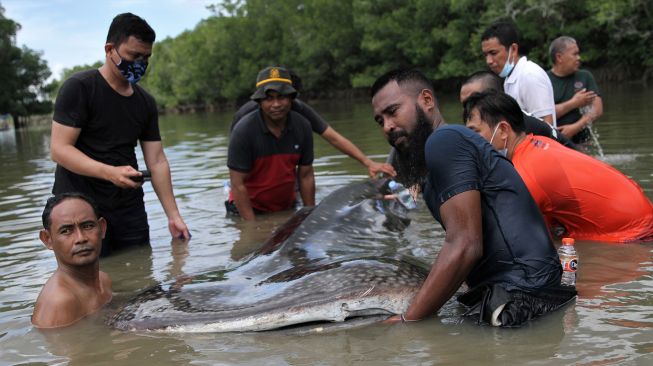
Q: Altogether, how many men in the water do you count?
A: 9